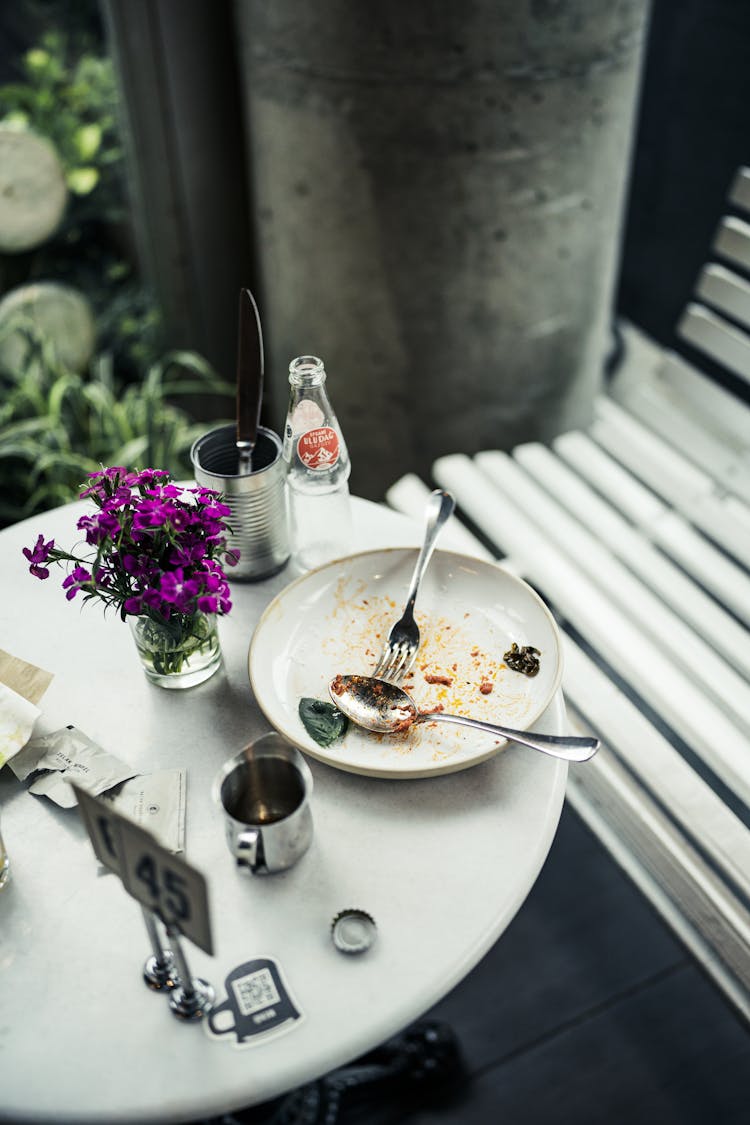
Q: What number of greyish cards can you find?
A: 2